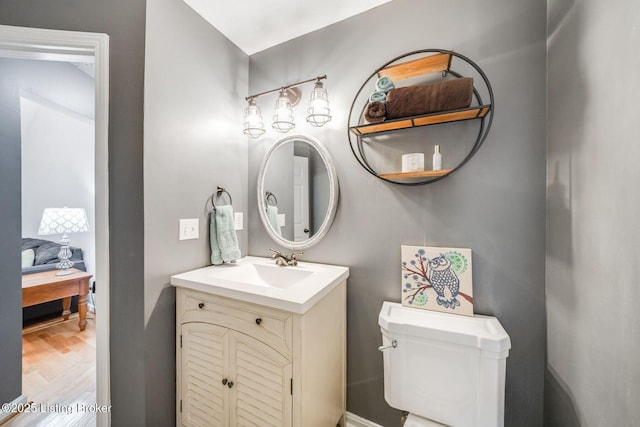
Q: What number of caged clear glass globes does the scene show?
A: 3